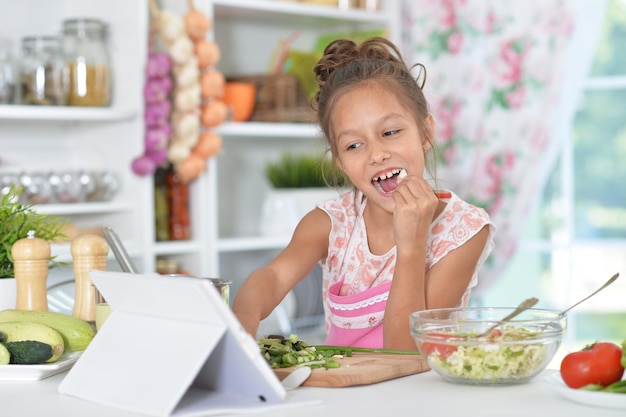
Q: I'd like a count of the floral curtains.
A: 1